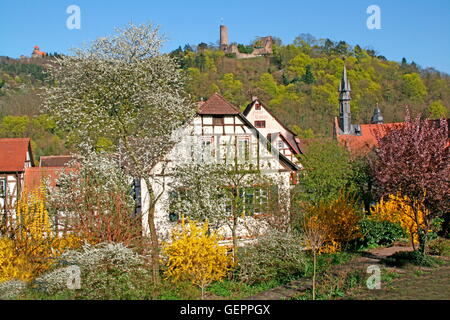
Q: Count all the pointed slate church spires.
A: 2